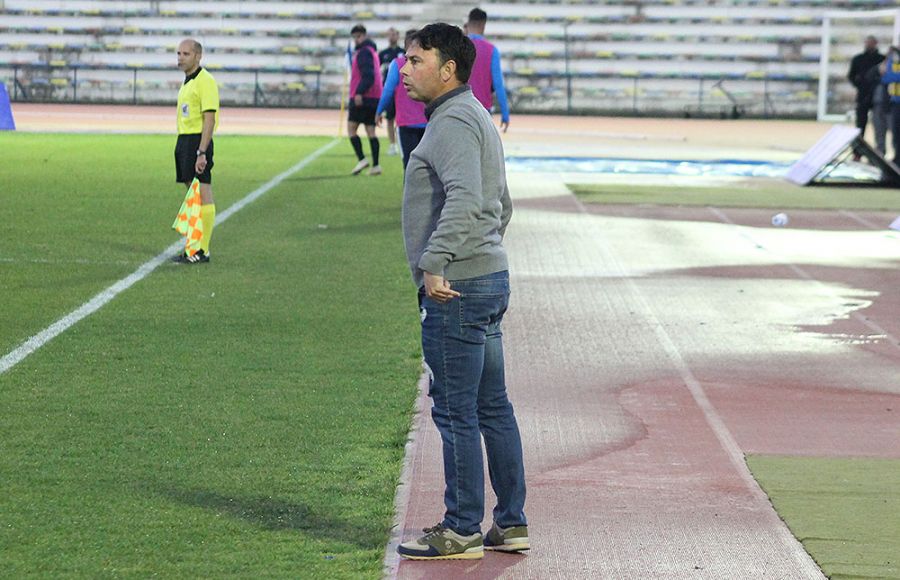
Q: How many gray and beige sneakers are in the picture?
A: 2